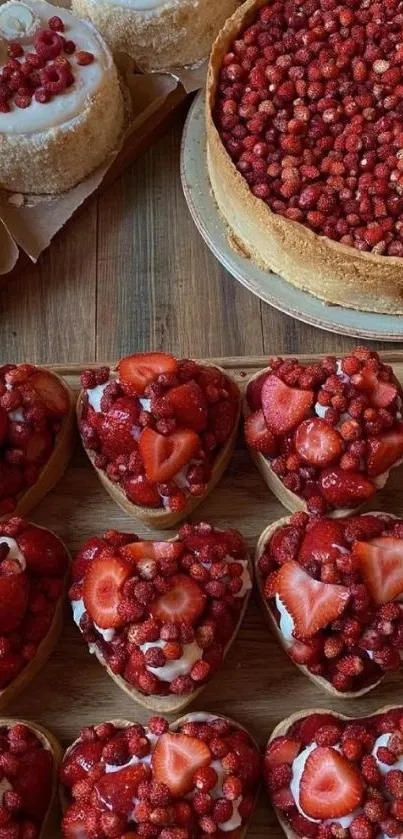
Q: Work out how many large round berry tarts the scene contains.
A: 1